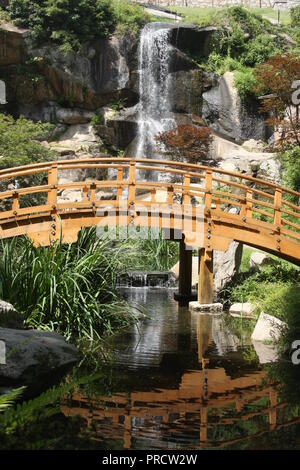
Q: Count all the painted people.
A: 0